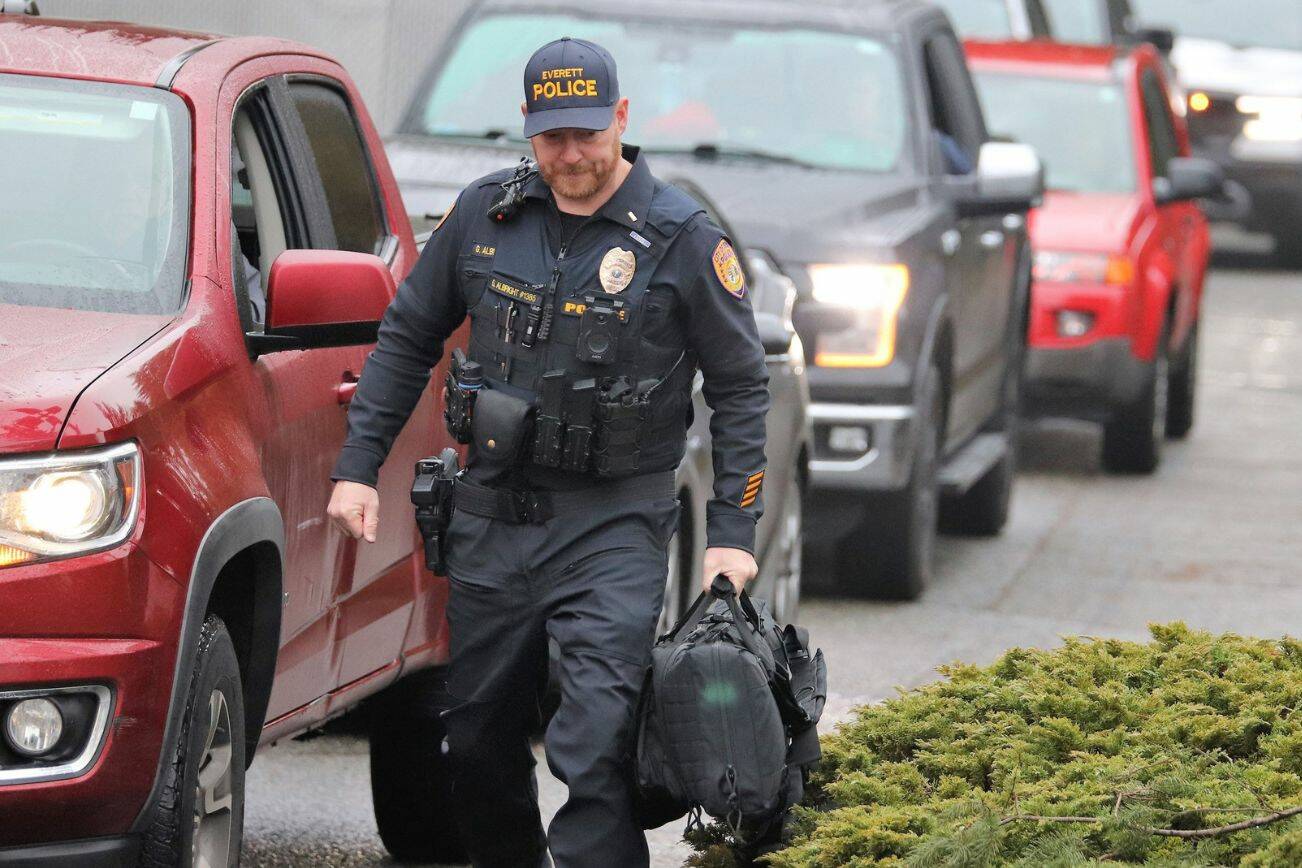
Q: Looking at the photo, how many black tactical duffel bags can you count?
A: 1